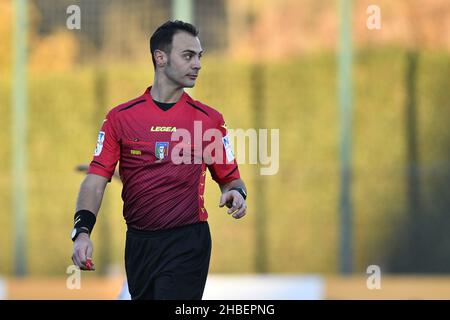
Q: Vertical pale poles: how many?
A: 3